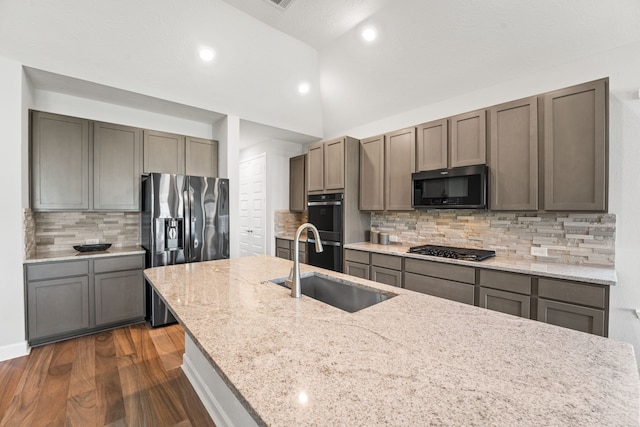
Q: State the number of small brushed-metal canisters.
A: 2